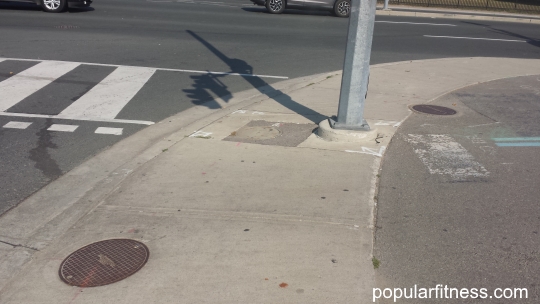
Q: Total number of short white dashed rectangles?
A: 3